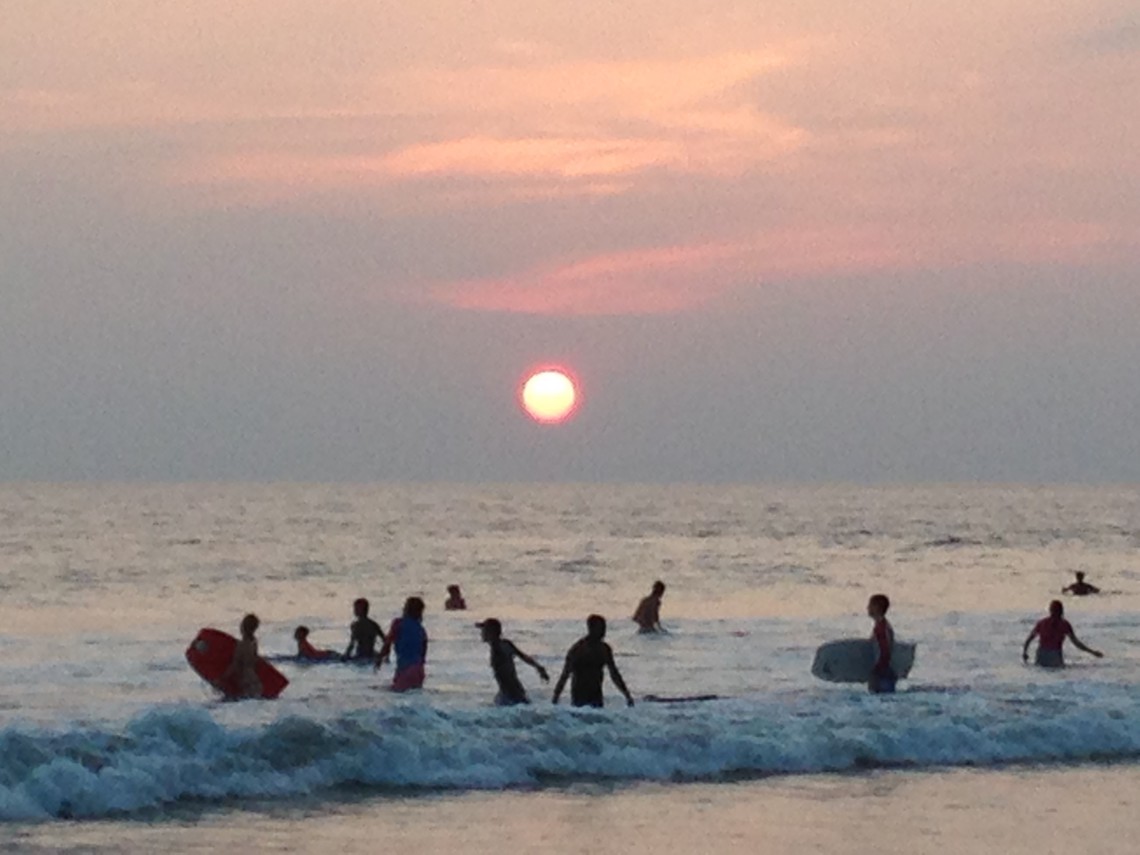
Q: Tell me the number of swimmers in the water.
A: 11